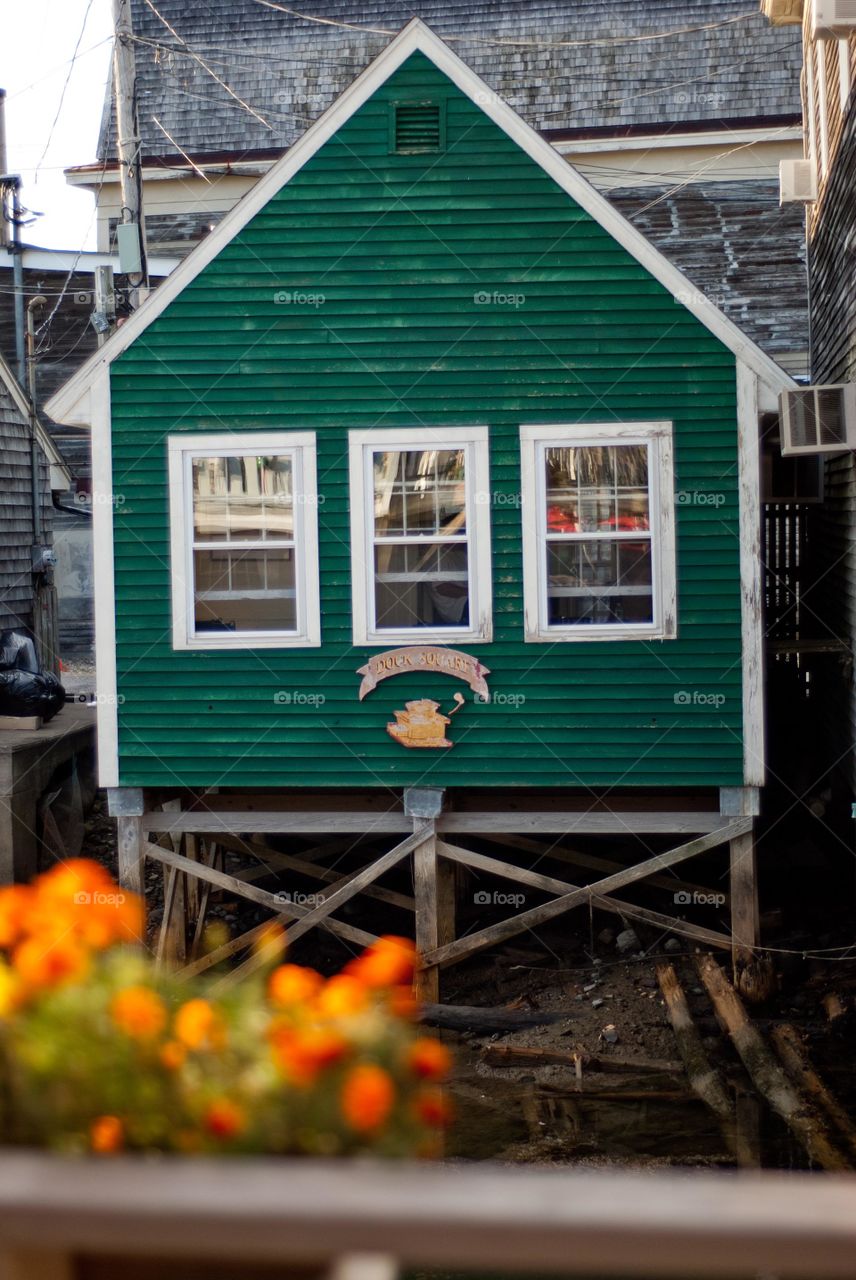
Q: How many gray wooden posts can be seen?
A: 3